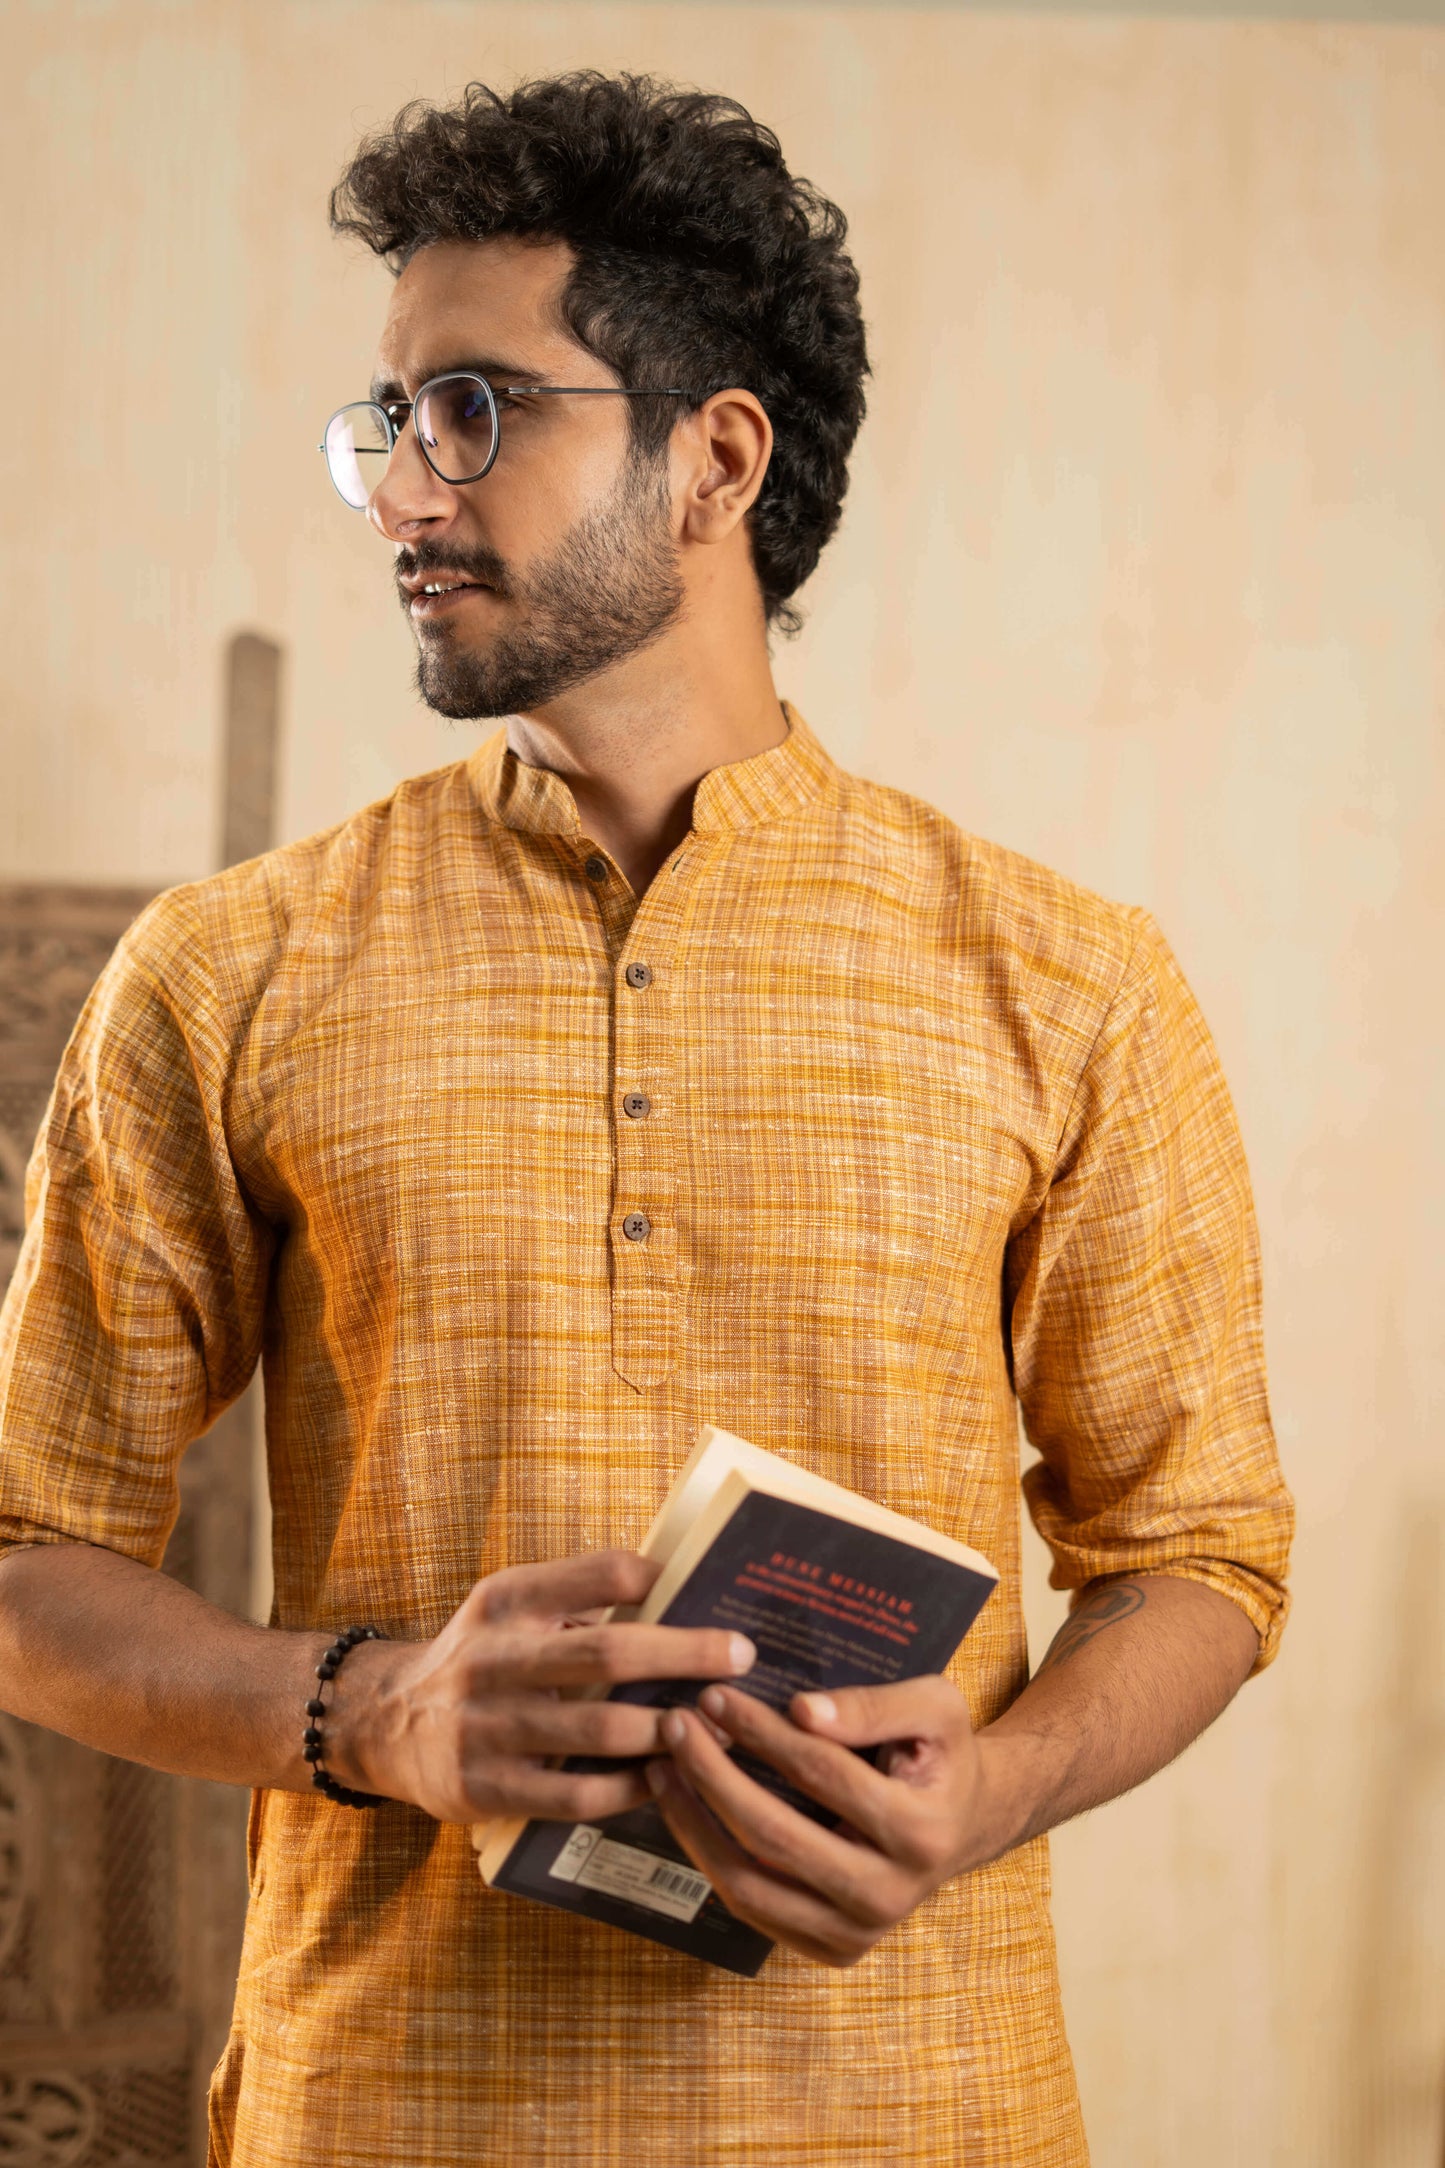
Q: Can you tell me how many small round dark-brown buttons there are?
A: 4